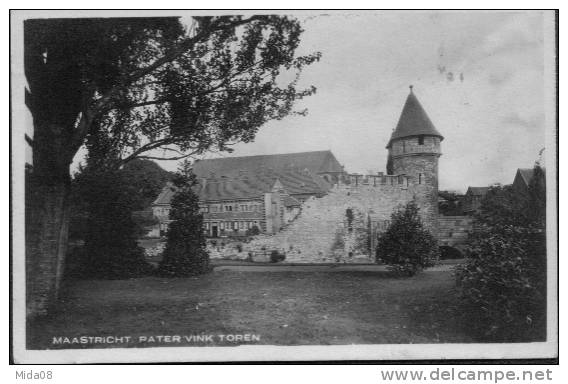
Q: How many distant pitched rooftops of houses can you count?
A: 2